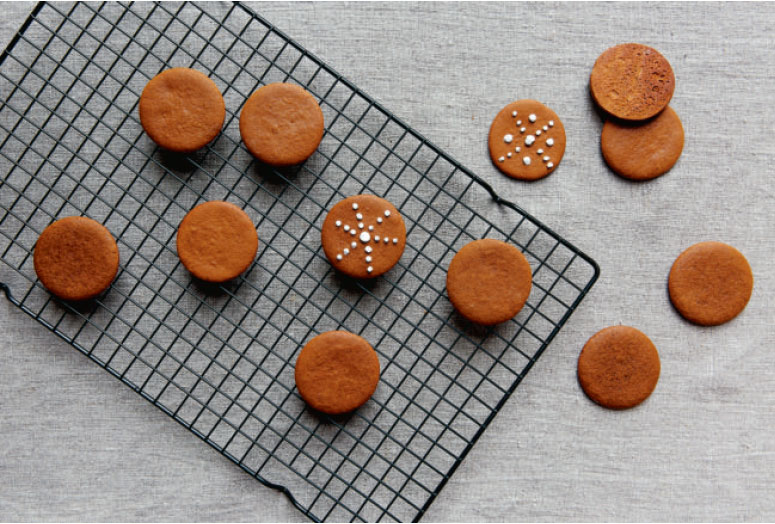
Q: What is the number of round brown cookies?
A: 12